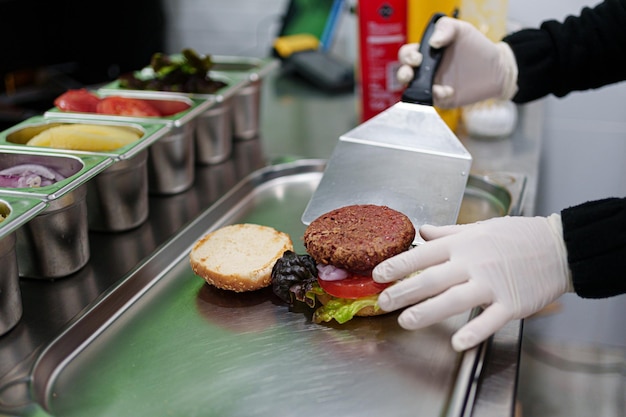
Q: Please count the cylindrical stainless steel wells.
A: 6